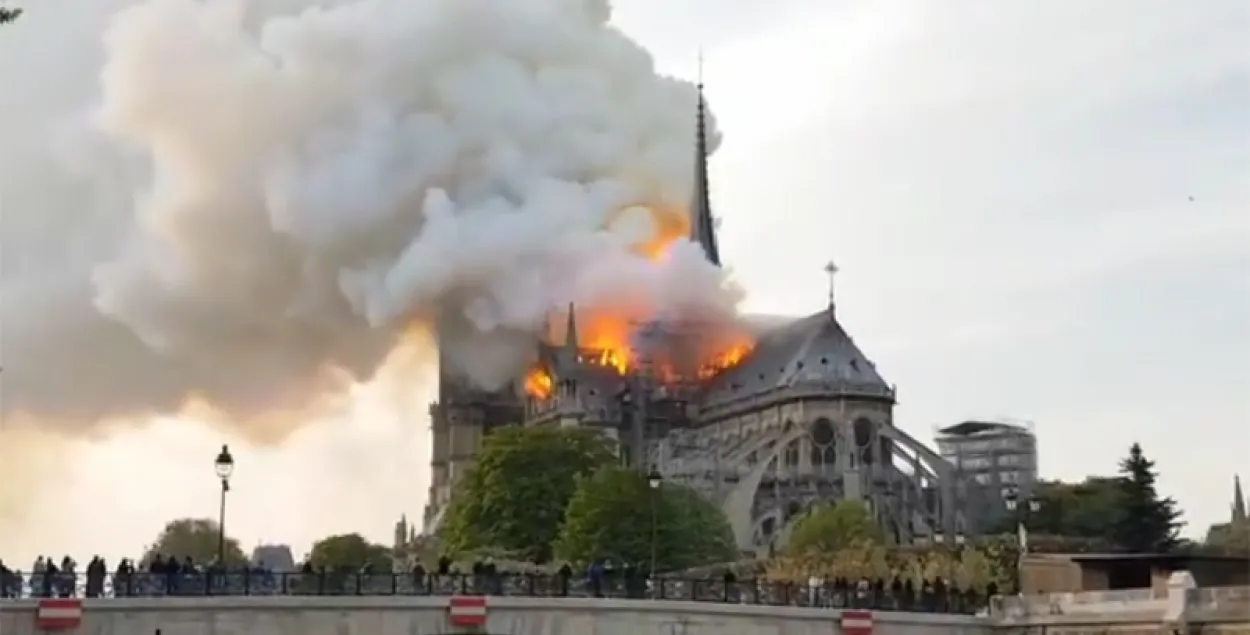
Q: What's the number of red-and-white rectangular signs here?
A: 3